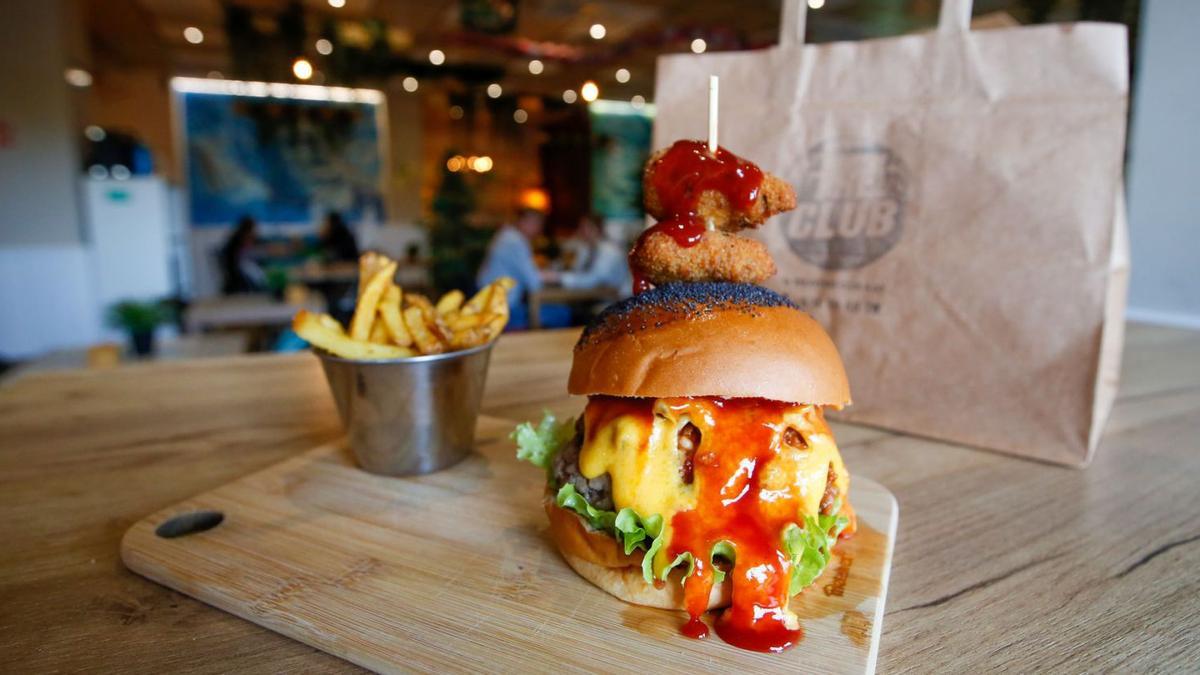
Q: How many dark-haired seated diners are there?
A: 2